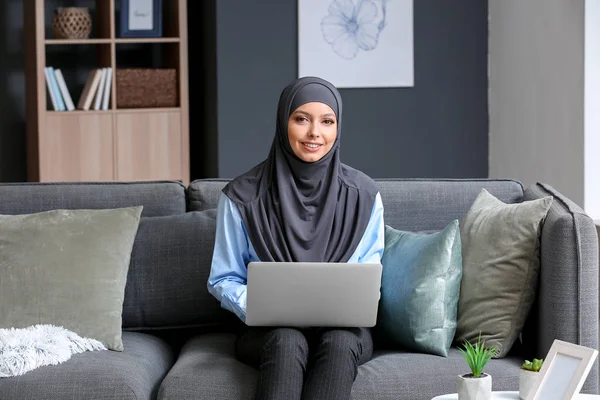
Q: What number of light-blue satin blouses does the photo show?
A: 1